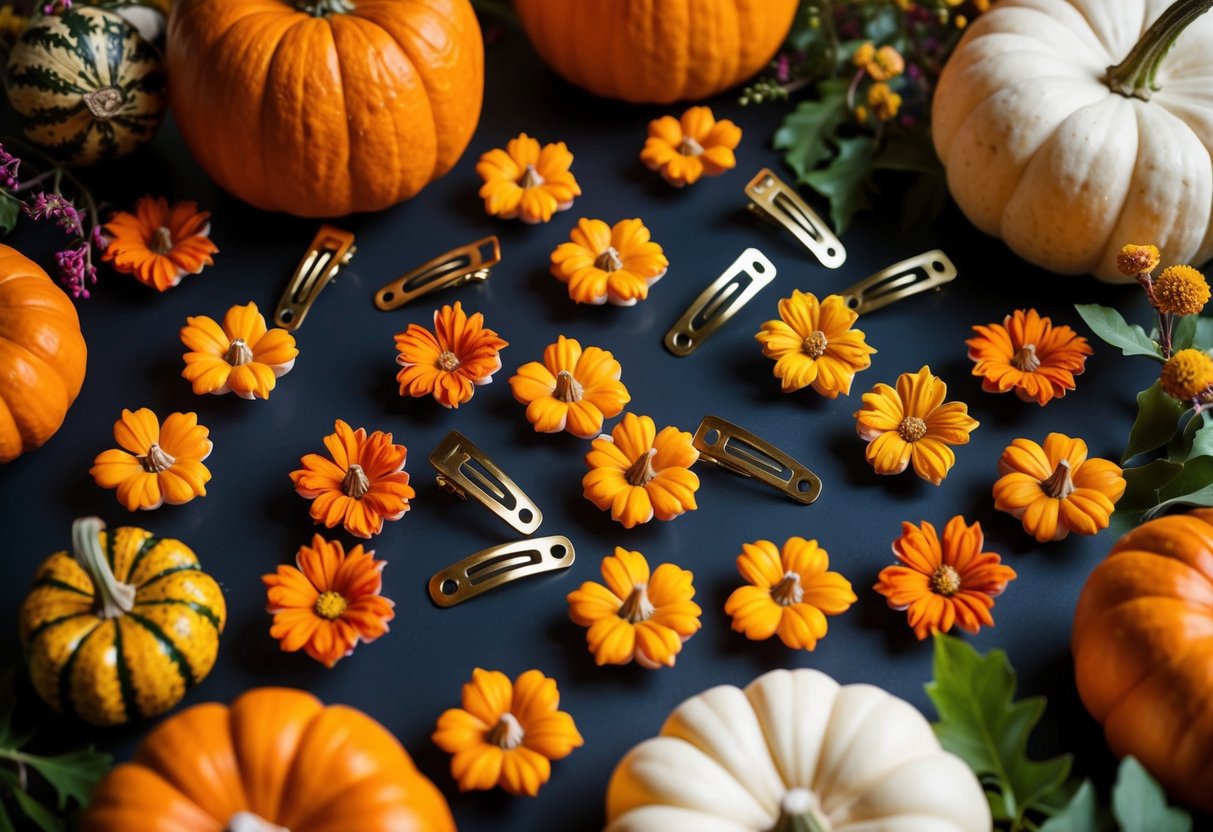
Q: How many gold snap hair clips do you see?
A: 8